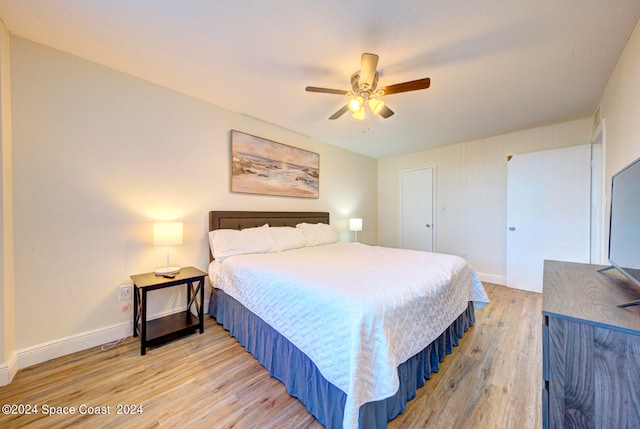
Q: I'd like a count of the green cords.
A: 0